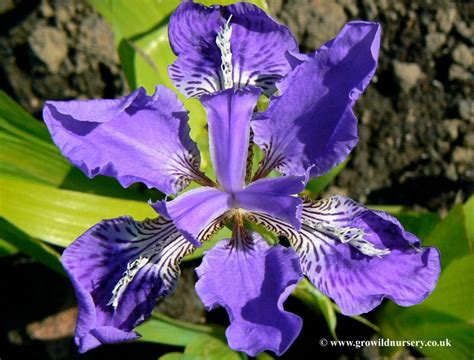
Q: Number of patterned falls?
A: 3